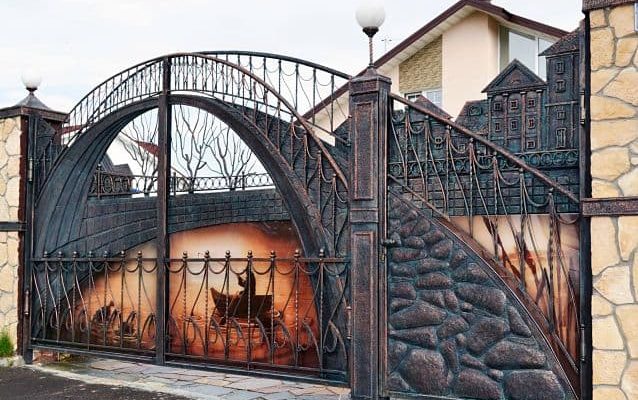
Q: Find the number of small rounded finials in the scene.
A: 14